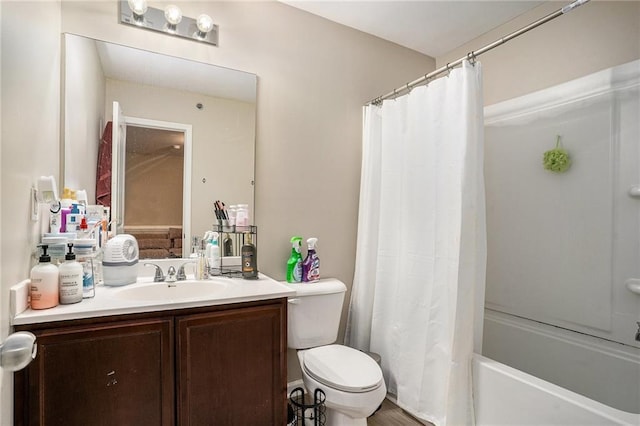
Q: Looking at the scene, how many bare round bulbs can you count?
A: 3